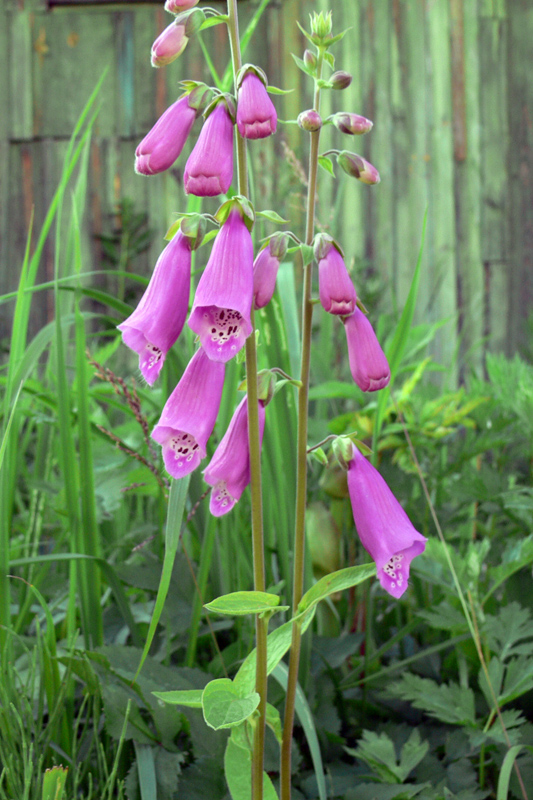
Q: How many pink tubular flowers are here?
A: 11